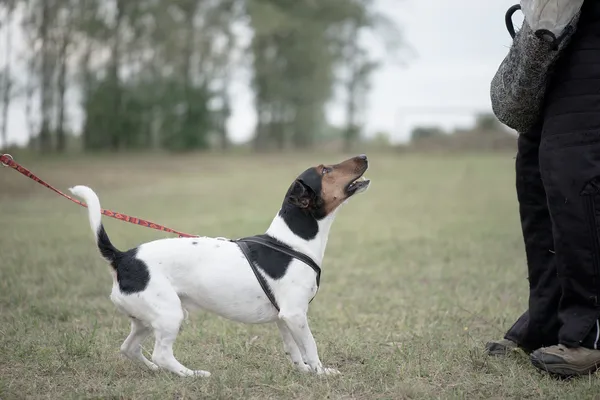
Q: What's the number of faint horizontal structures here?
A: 1